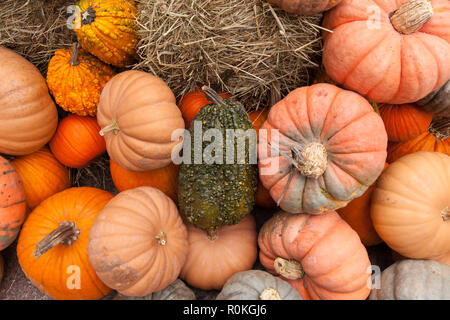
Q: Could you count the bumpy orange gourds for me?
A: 2